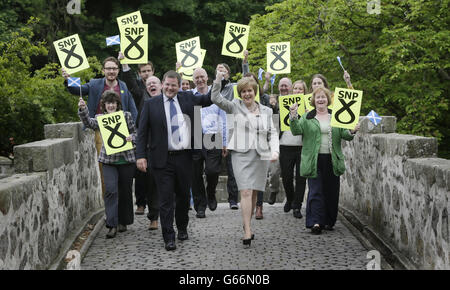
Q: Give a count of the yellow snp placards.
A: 12